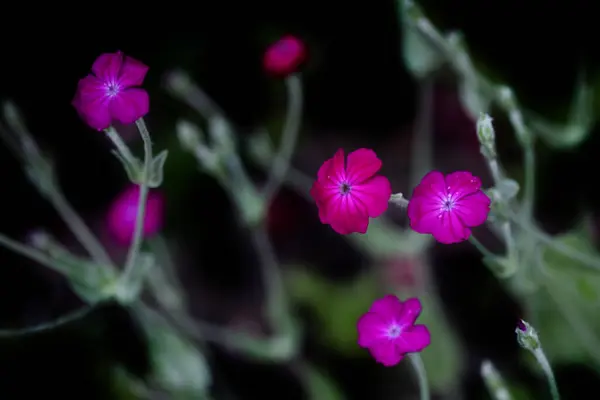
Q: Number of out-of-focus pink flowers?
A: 2